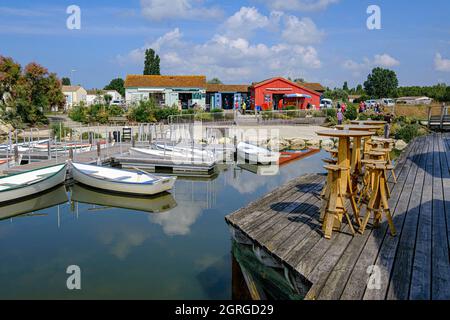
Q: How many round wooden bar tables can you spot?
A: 3